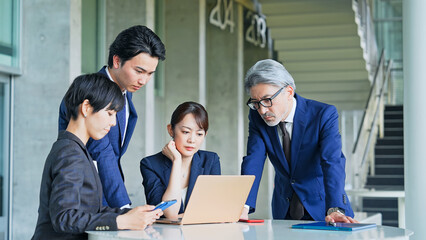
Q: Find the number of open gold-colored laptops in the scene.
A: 1